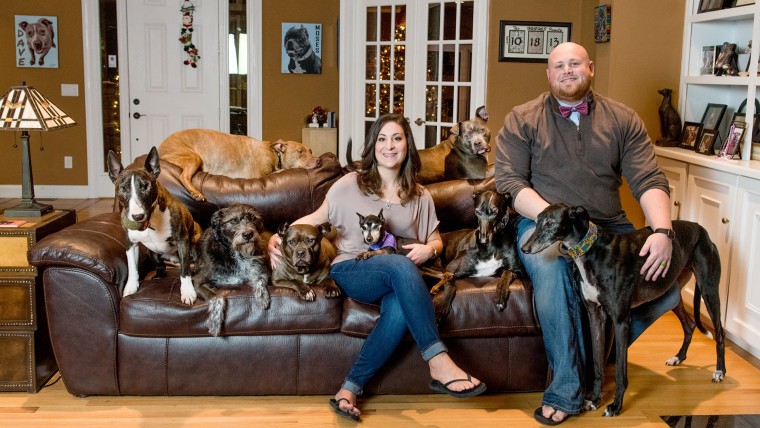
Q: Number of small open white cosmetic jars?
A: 0